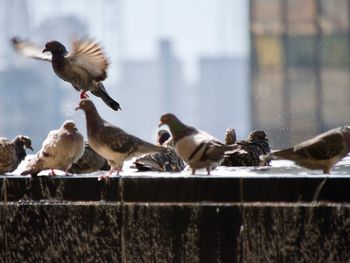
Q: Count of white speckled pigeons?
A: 1